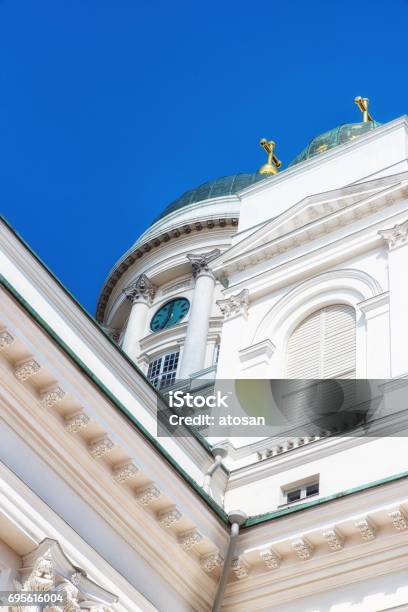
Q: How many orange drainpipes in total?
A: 0